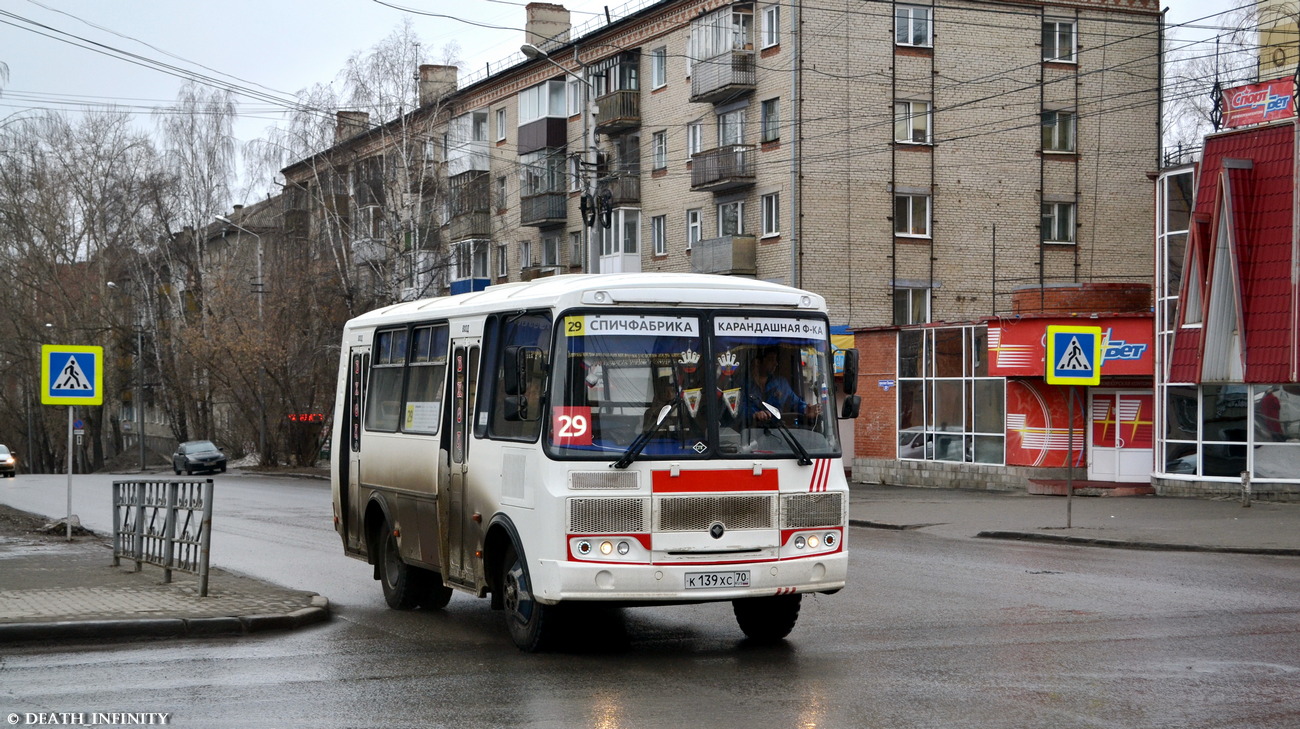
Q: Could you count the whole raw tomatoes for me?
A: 0